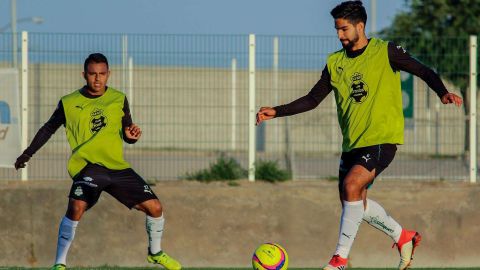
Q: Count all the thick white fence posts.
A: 3